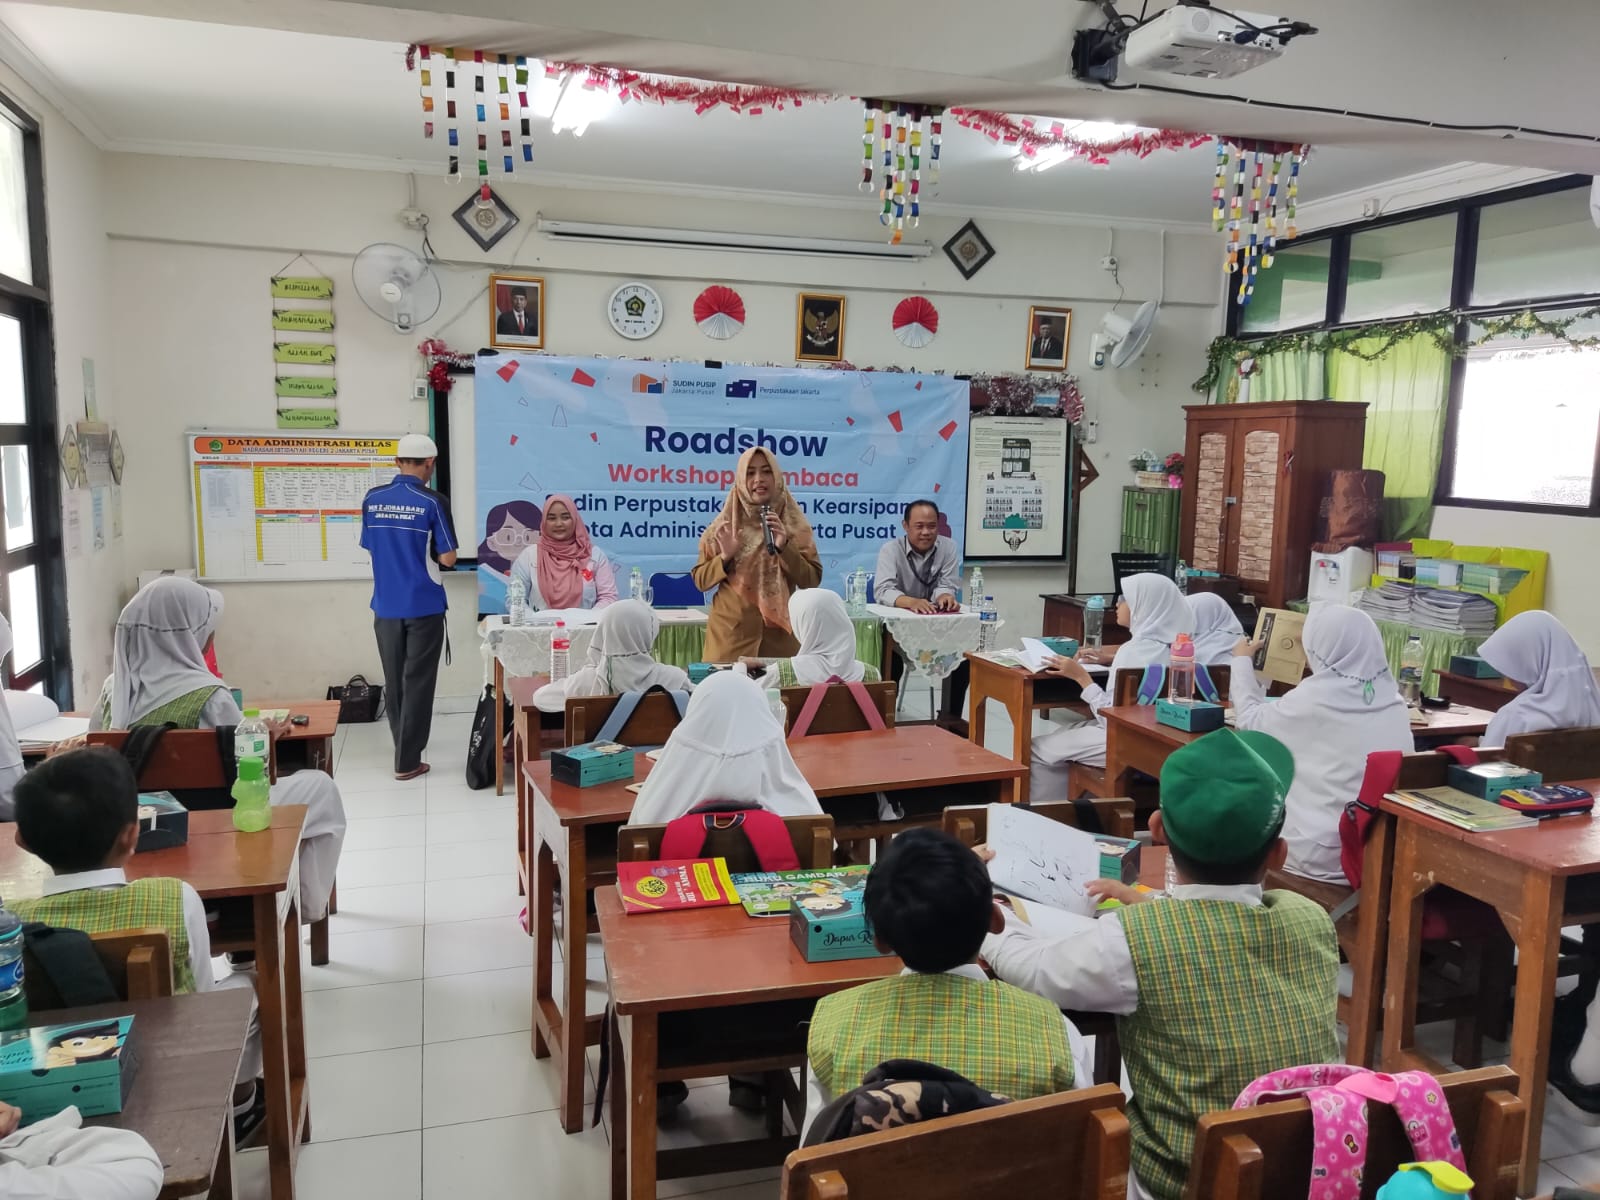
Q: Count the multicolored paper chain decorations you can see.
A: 3